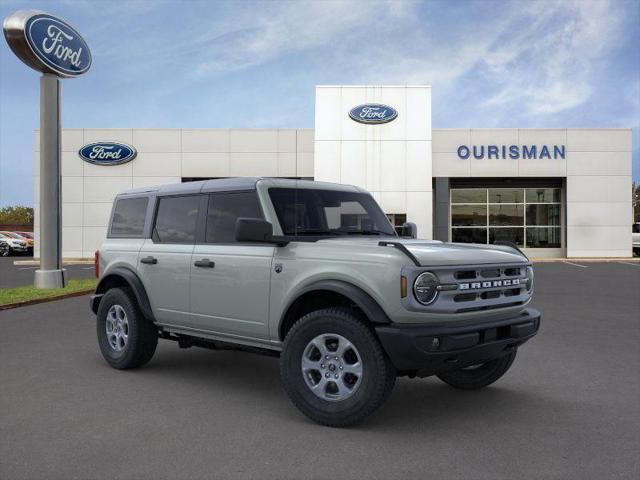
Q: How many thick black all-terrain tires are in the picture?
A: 3